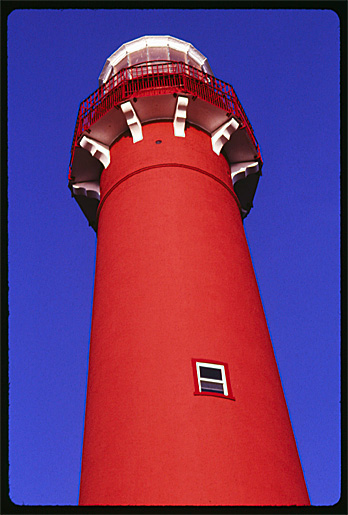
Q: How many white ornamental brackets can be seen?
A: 6